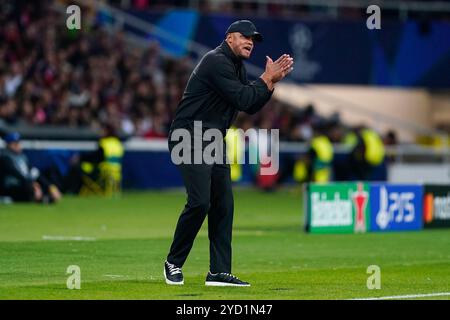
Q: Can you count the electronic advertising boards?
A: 3